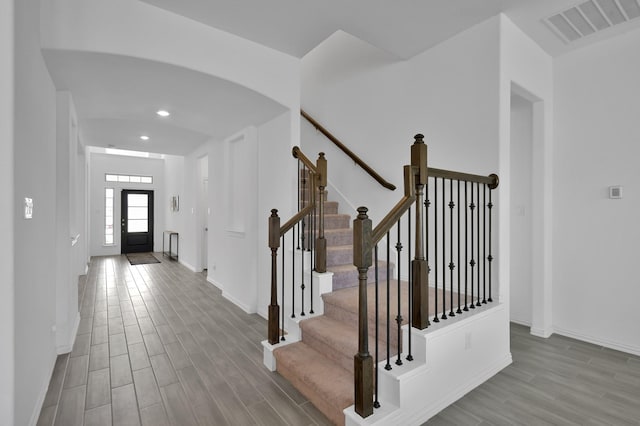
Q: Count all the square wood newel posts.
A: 4